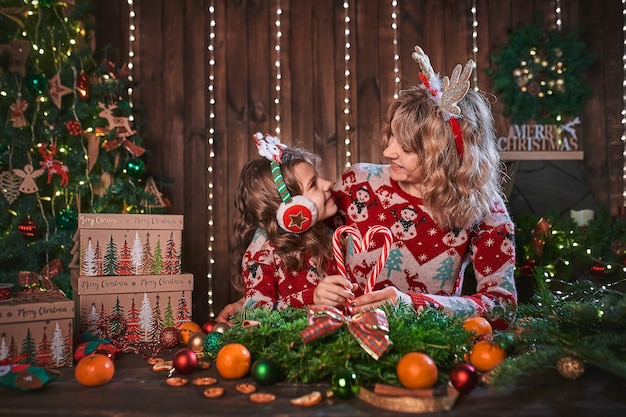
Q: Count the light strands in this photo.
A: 8